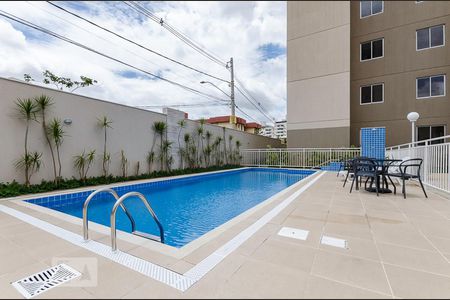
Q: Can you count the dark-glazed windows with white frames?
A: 6